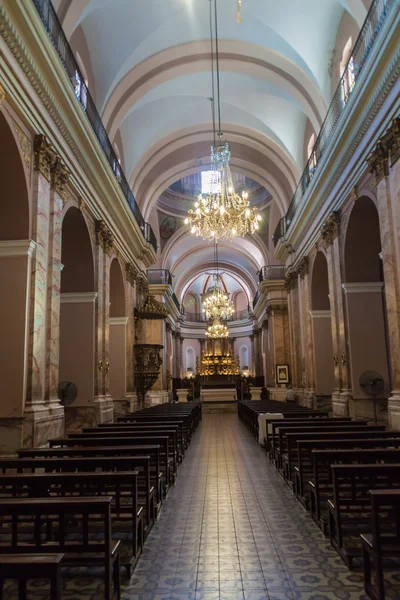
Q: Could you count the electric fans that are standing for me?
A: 2